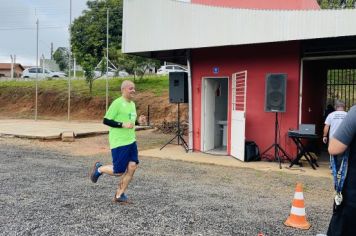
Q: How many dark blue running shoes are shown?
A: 2